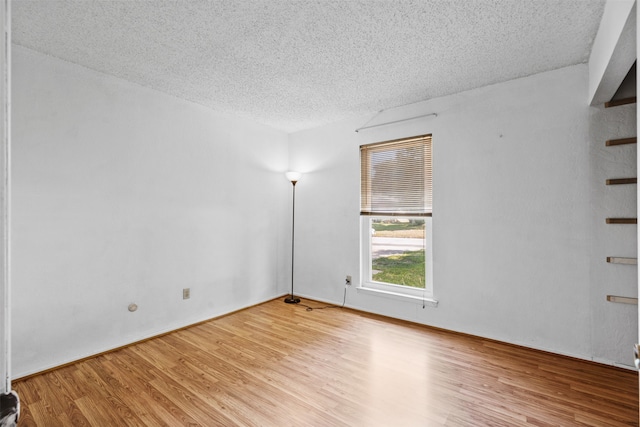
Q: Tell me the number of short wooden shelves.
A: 6